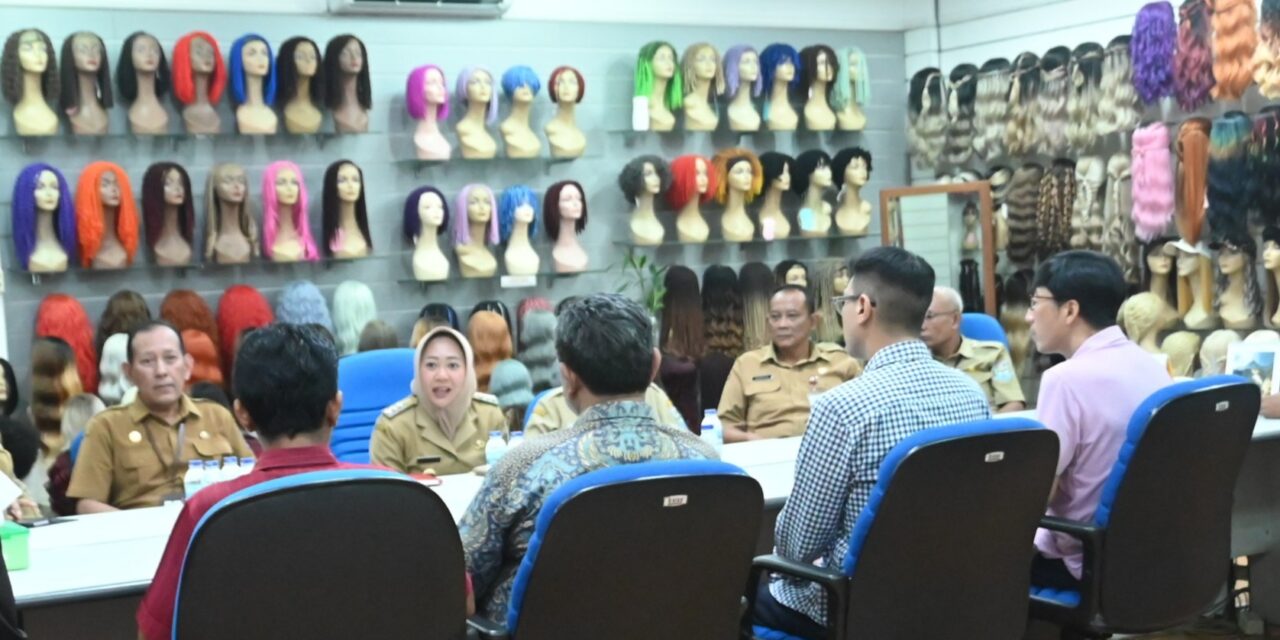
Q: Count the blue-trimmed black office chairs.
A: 4